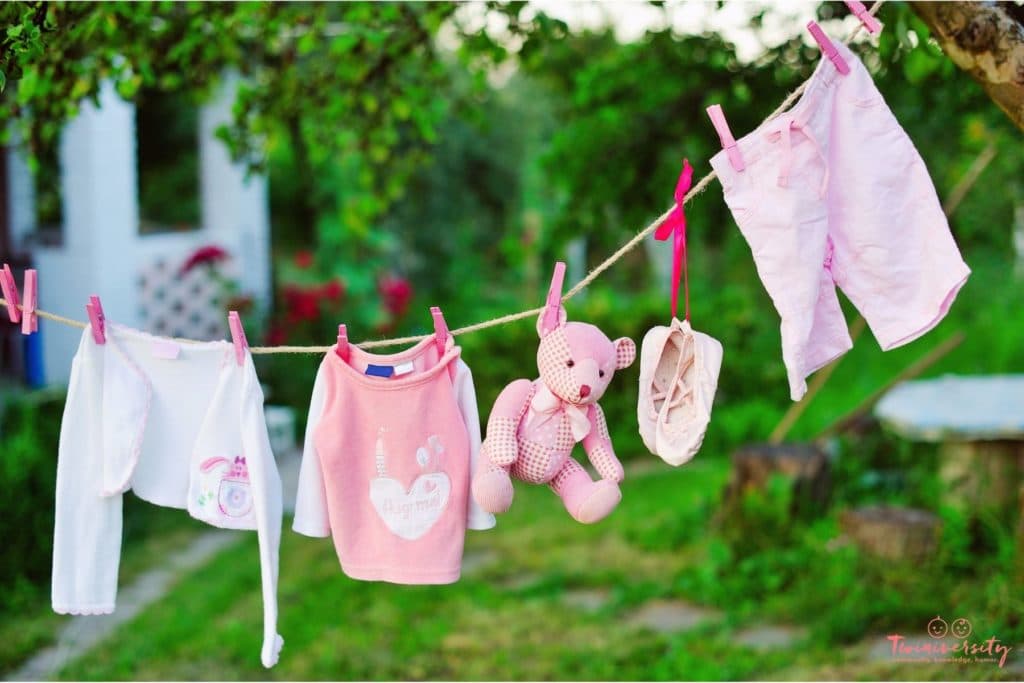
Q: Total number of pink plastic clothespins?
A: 10